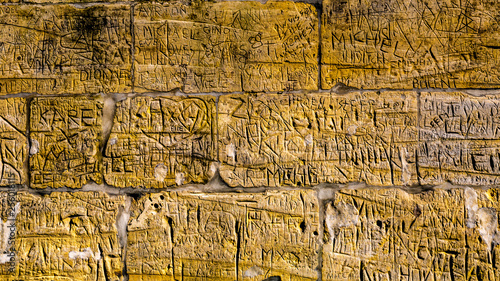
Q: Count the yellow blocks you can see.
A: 11